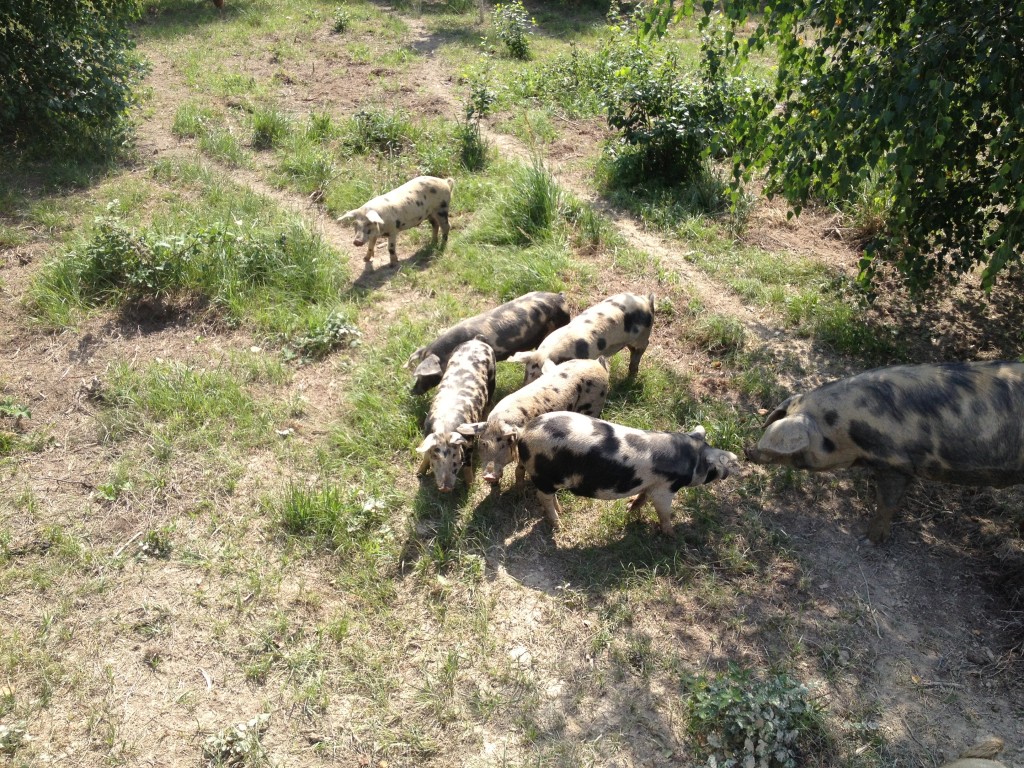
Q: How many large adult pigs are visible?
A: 1